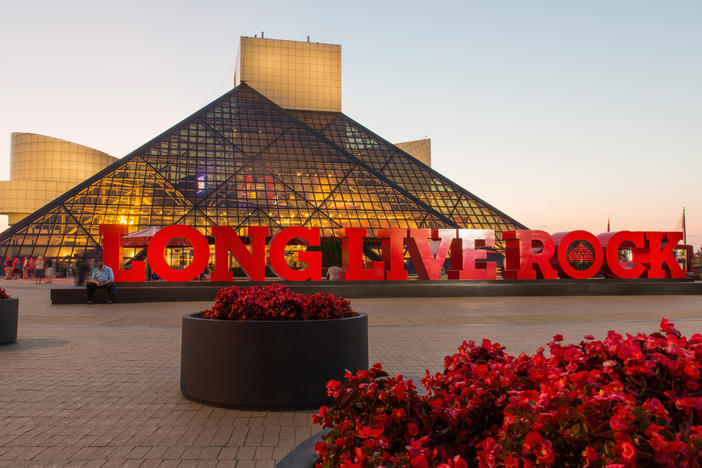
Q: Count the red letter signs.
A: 12